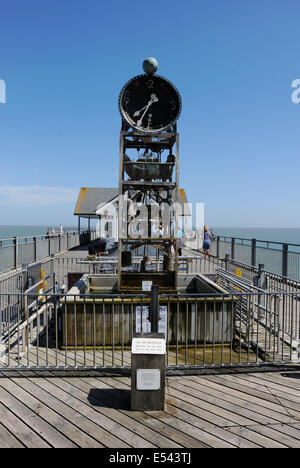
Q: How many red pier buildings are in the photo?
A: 0